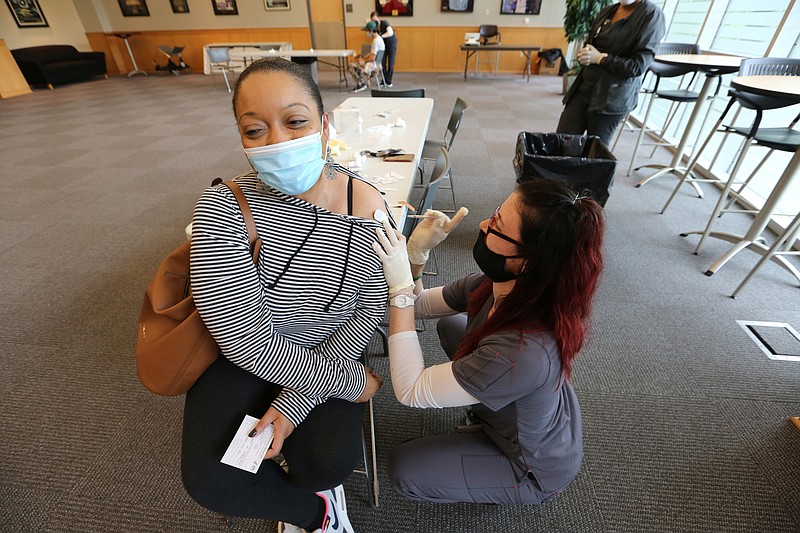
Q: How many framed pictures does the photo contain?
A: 8